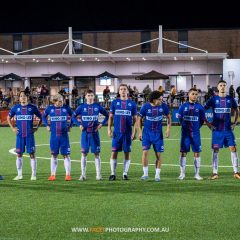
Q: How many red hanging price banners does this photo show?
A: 0